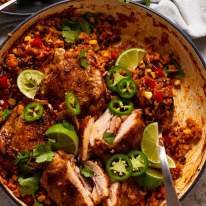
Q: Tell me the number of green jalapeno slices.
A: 7